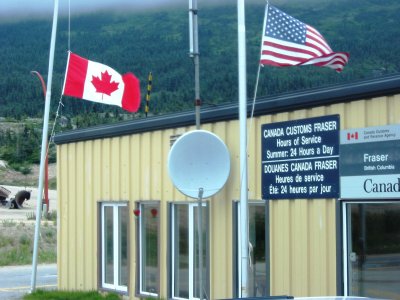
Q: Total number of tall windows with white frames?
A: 4